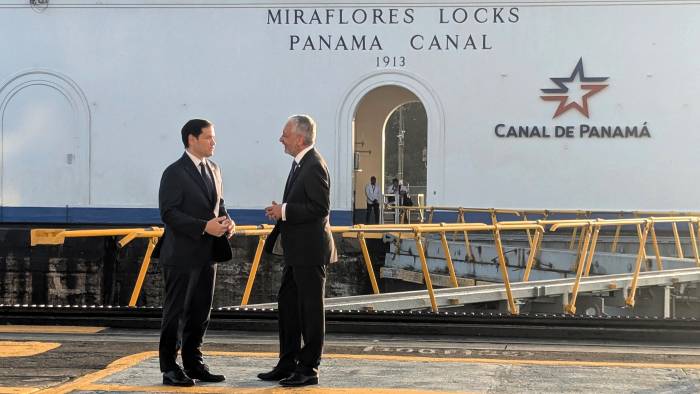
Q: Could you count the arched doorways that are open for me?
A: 1